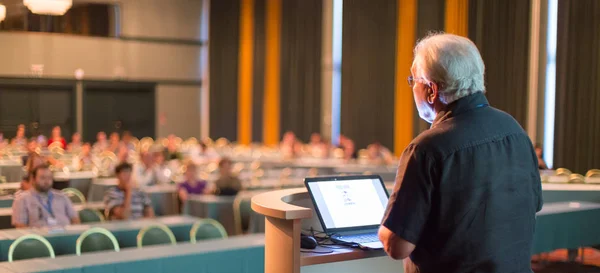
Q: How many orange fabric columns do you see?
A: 4